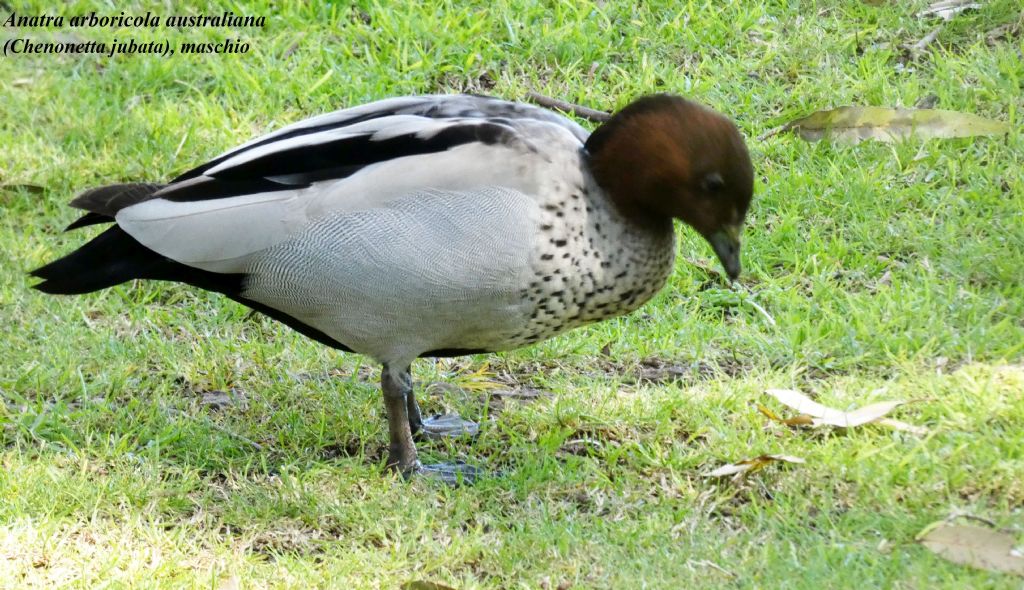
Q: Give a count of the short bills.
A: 1